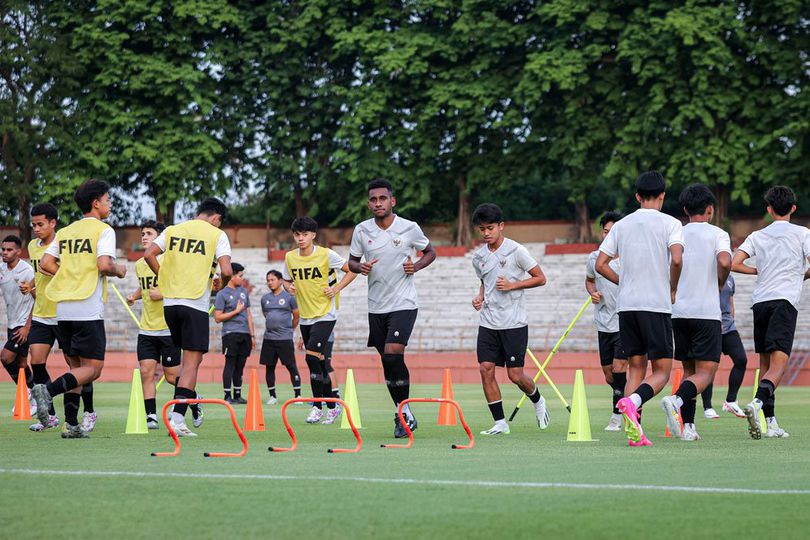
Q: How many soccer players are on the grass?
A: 12